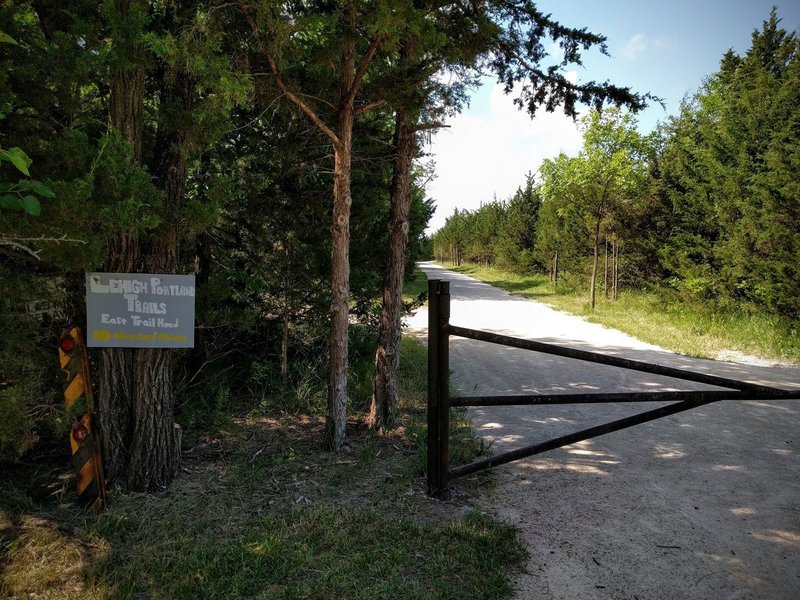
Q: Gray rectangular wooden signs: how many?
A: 1